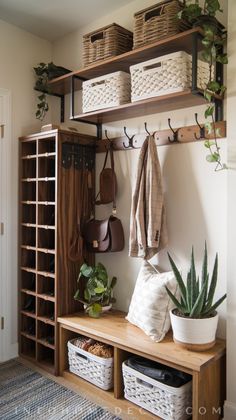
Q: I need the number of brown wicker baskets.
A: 2